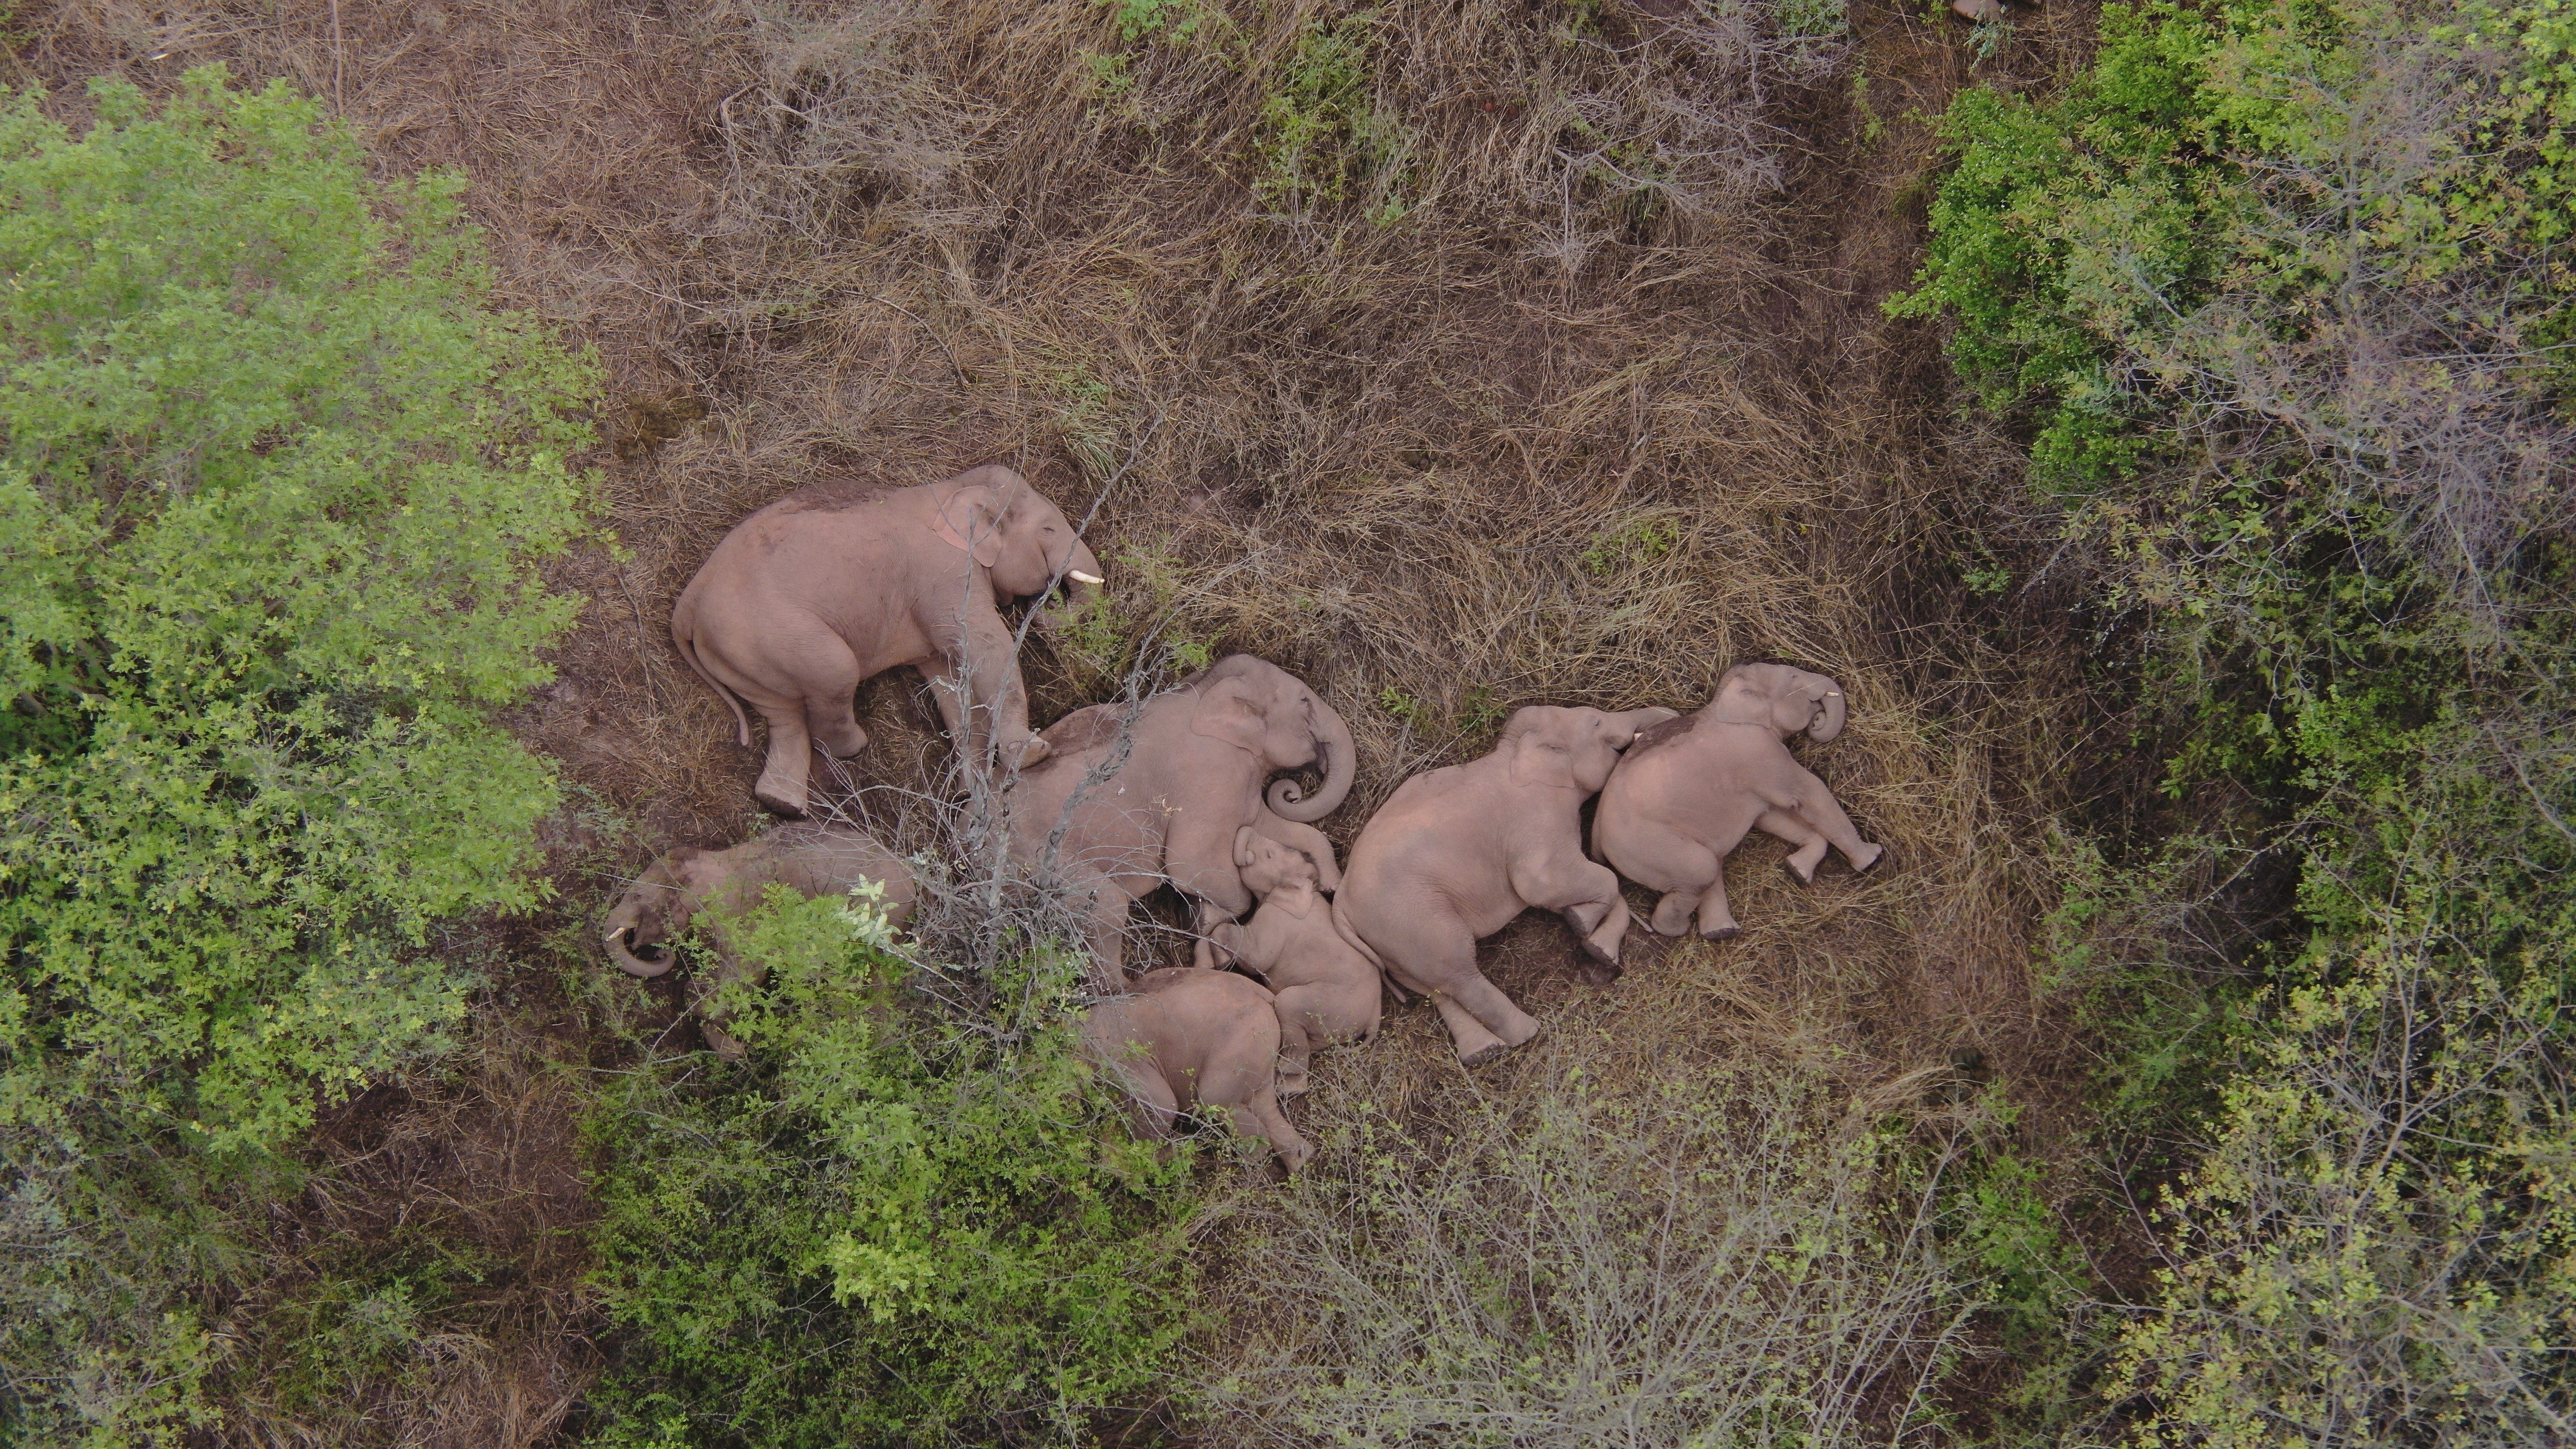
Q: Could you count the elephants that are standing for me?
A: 0